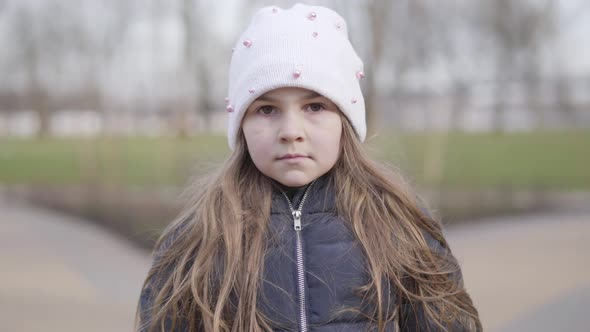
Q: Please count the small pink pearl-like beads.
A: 11